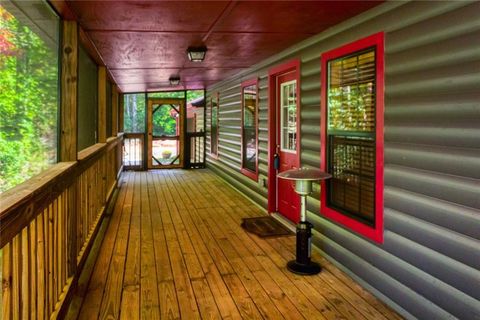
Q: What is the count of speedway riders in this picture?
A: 0